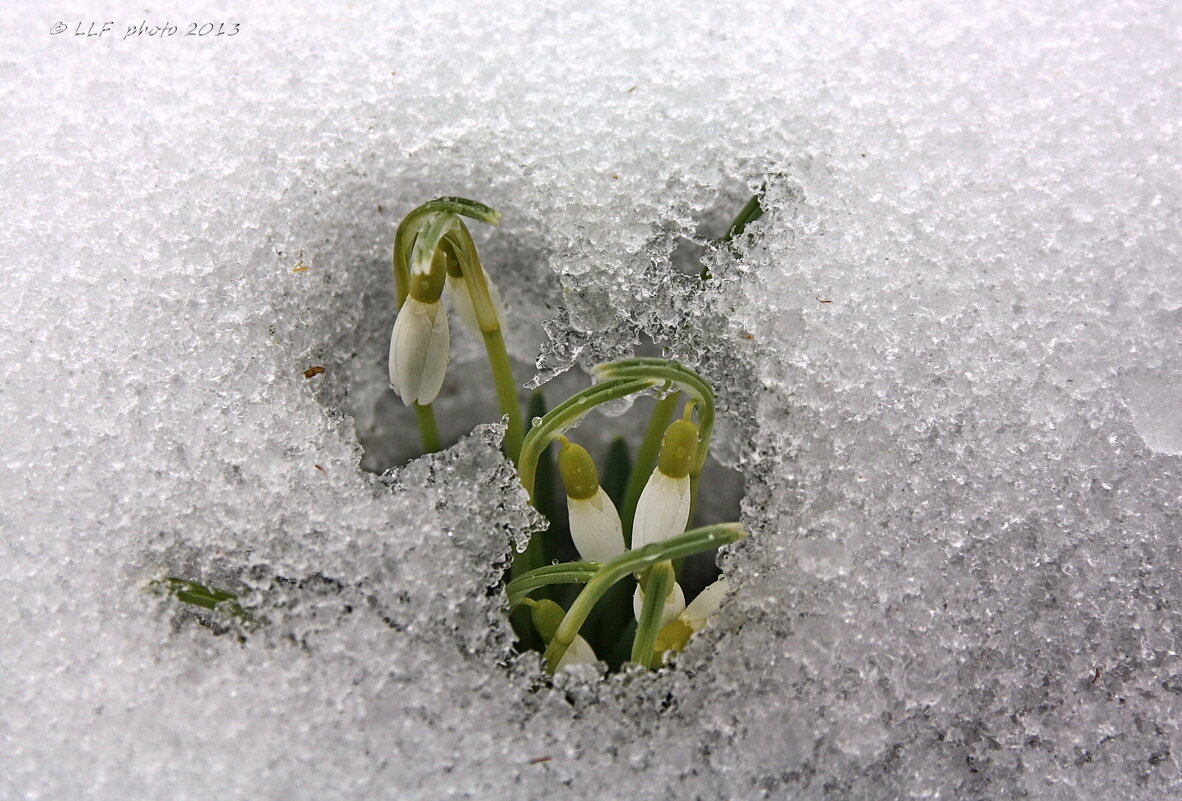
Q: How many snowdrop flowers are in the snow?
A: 7